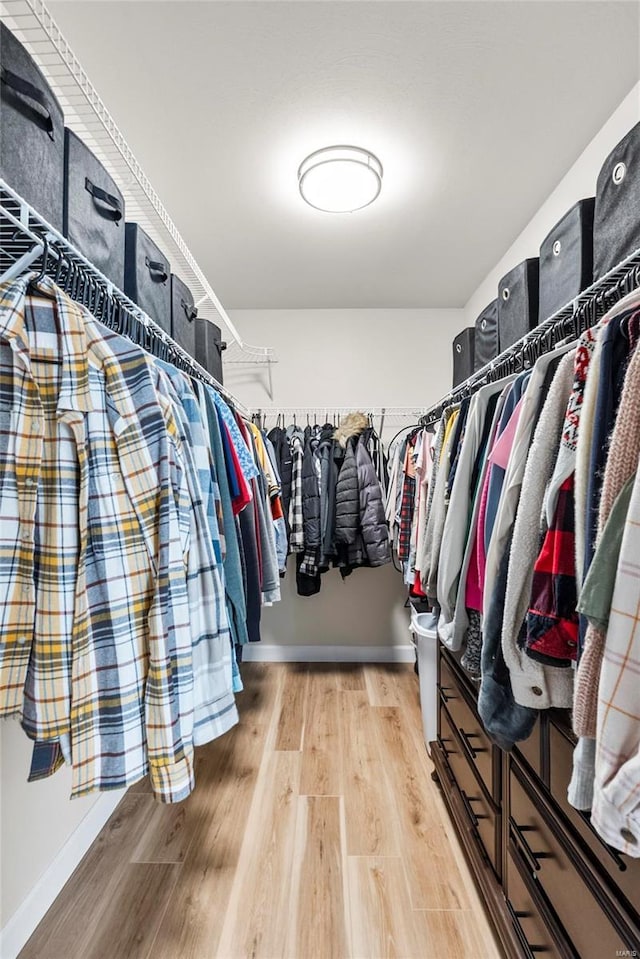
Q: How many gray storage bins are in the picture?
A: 10